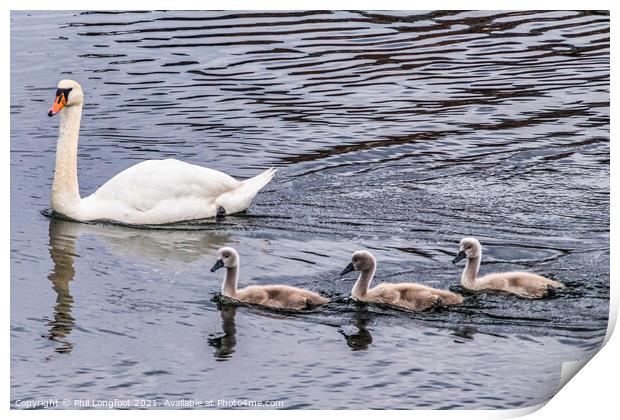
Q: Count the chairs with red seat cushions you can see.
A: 0